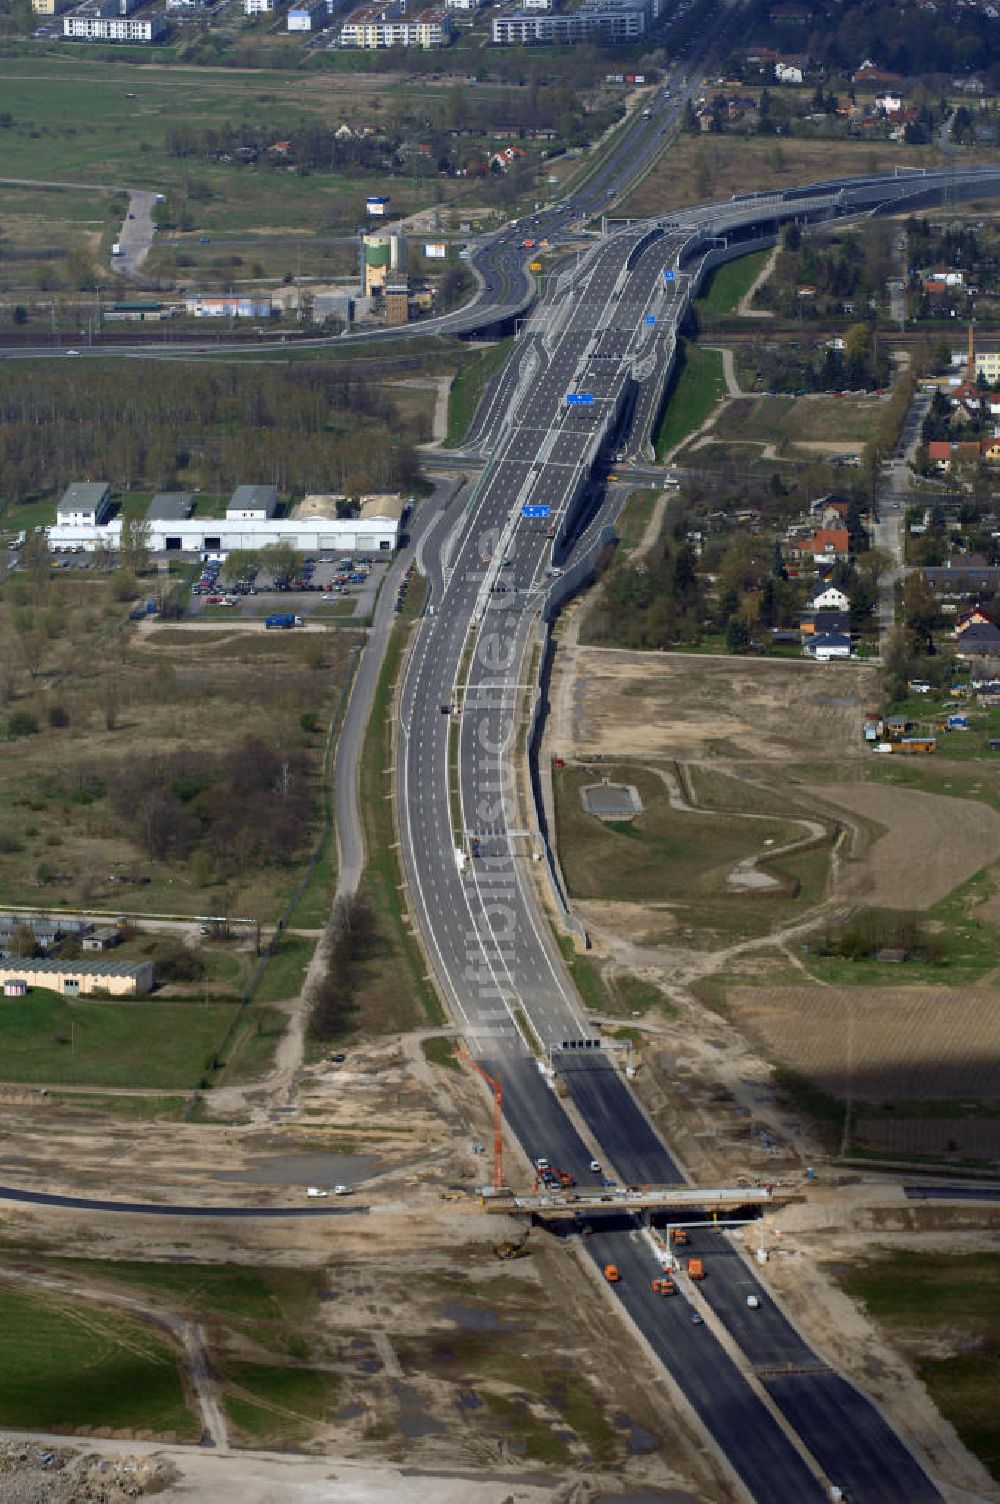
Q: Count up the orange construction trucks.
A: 4